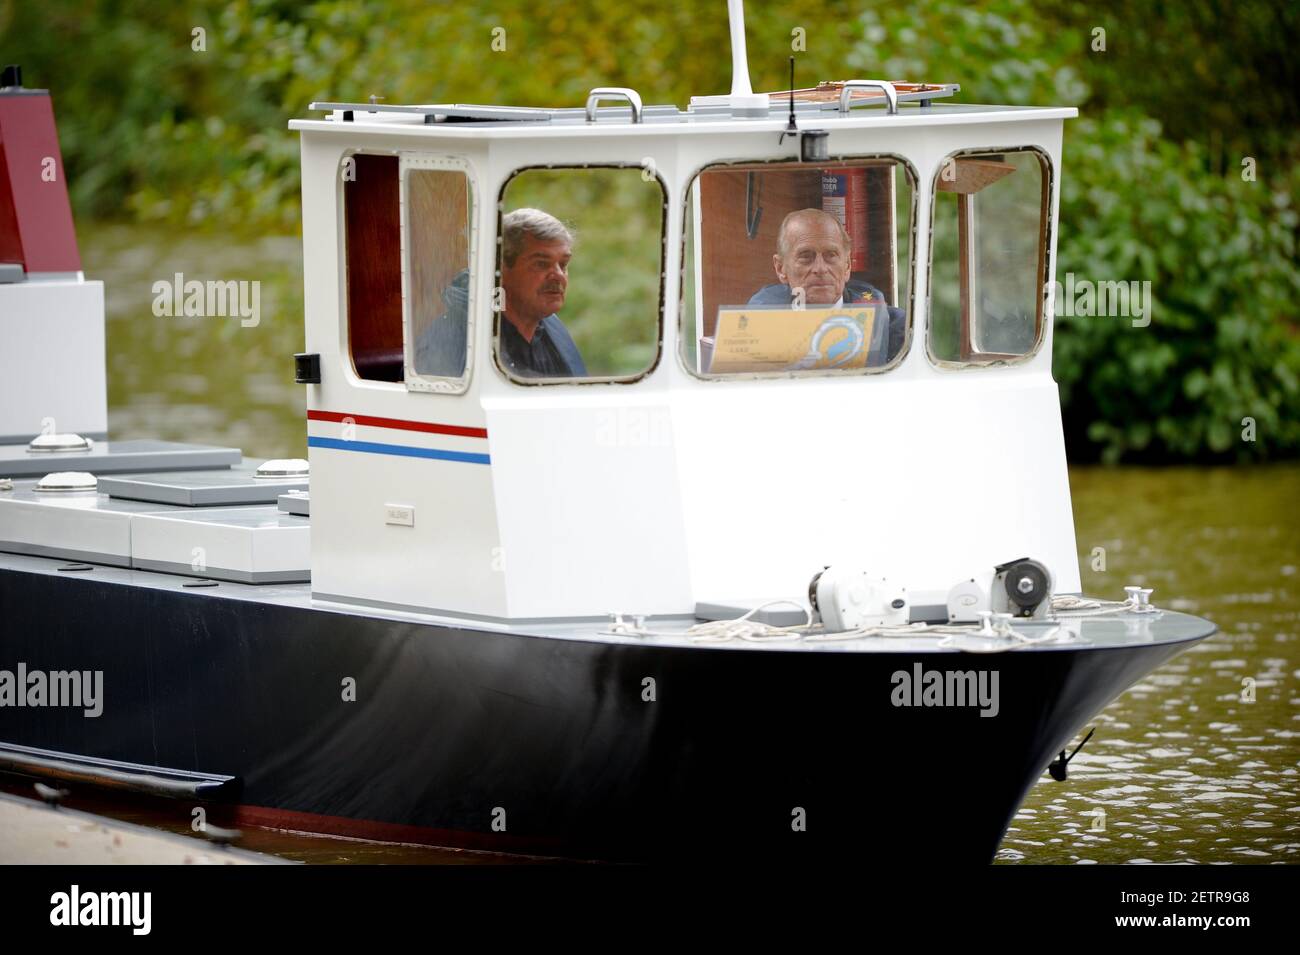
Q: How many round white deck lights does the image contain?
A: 3